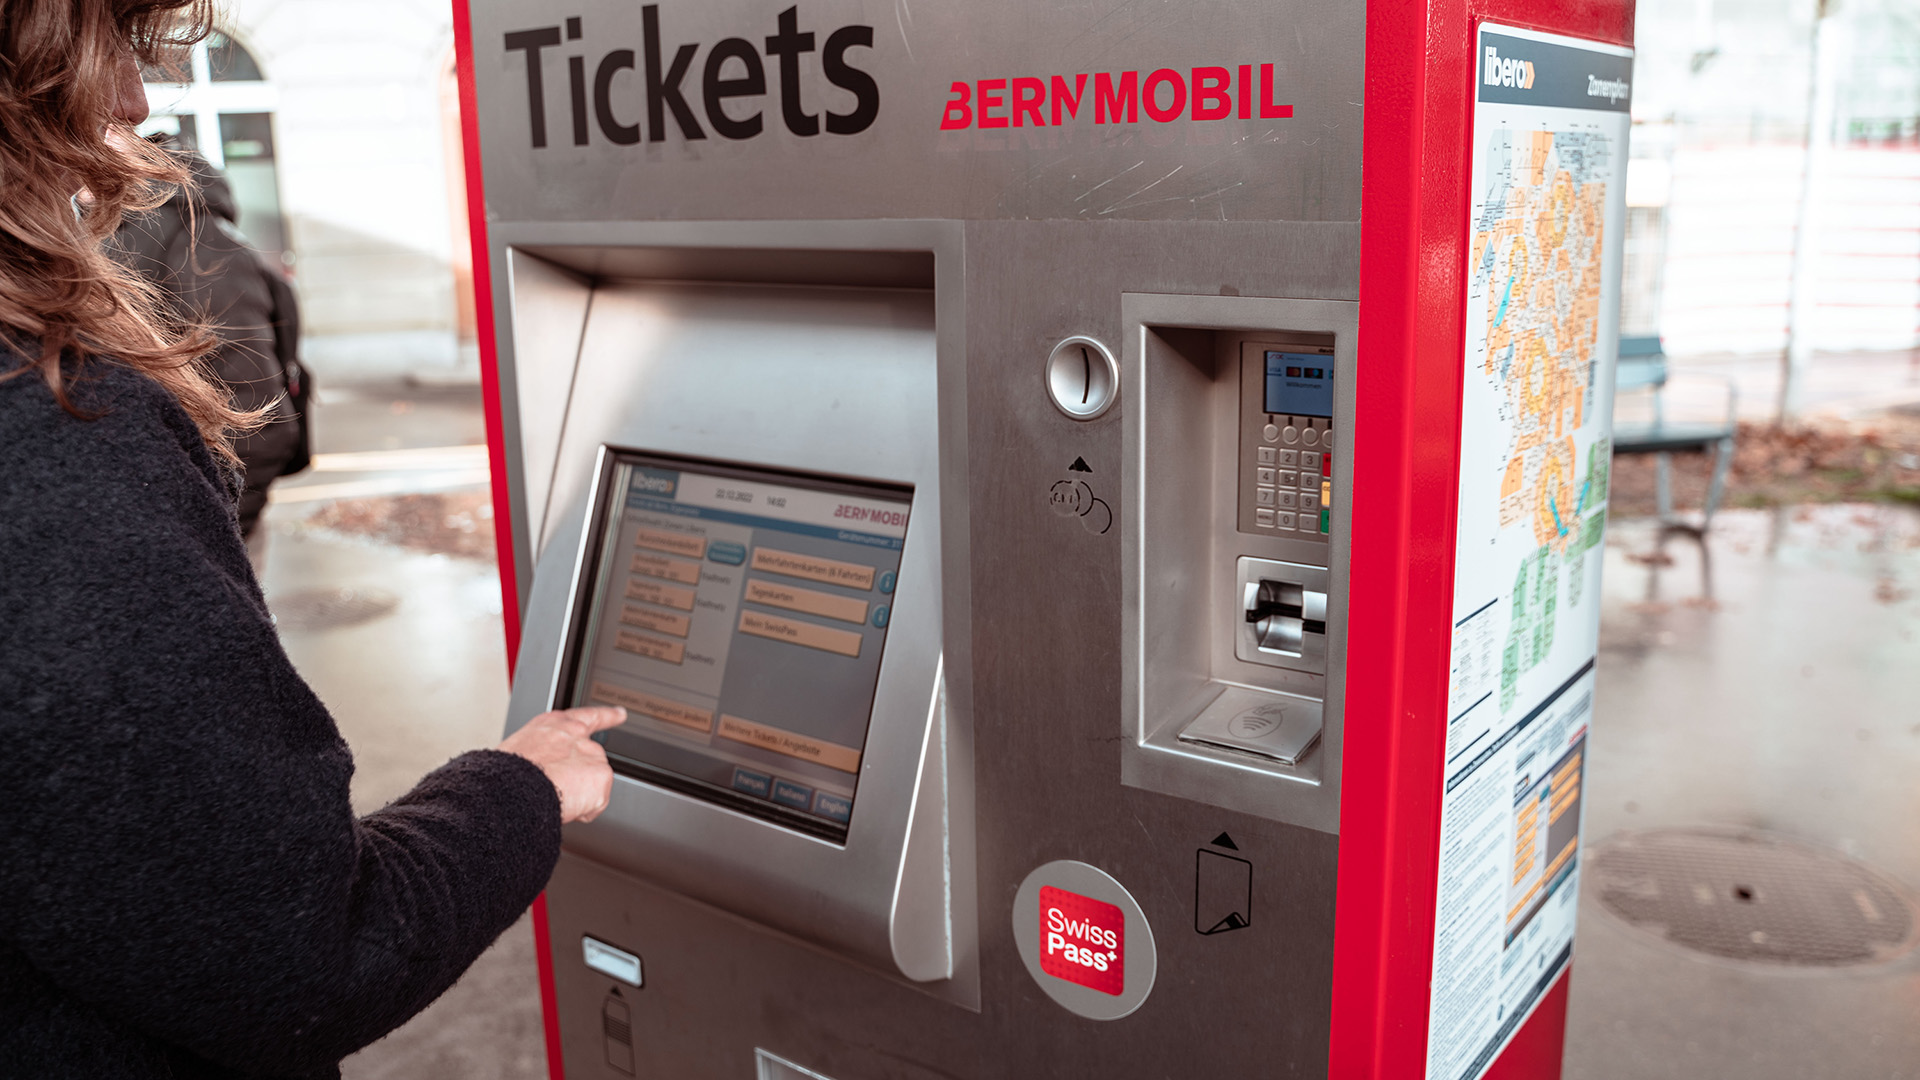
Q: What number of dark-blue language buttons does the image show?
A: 3